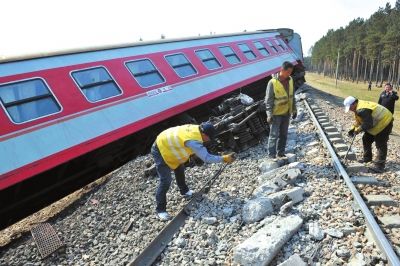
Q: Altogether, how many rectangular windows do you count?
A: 10